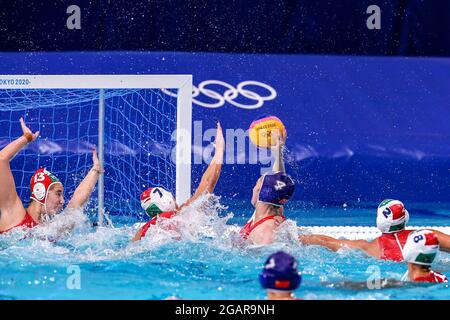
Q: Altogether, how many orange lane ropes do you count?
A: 0